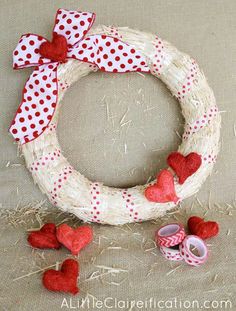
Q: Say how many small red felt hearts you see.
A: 7